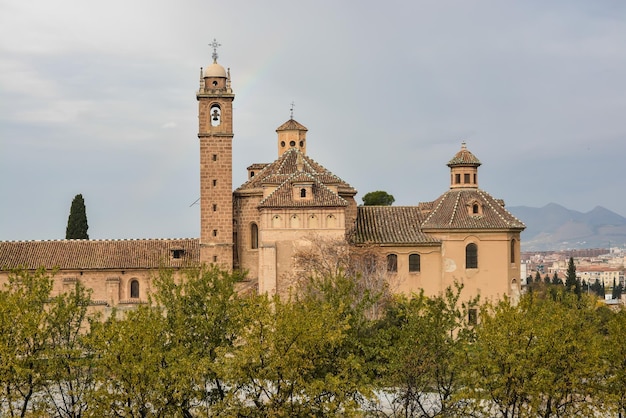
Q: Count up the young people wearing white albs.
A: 0